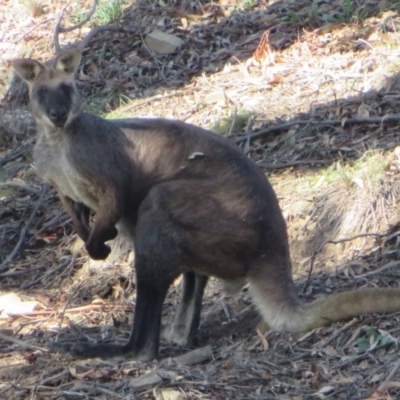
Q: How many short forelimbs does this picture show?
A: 2